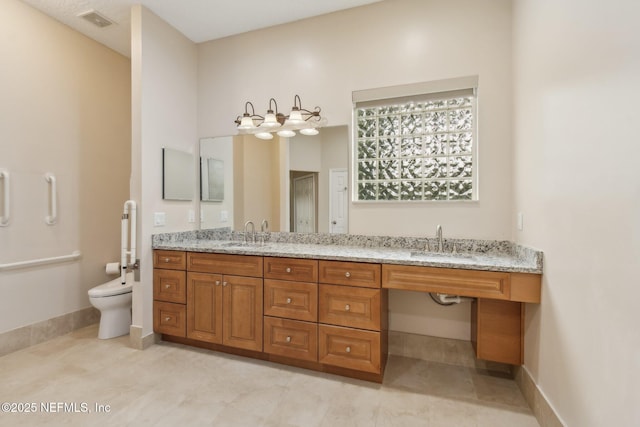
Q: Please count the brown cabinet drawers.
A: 9